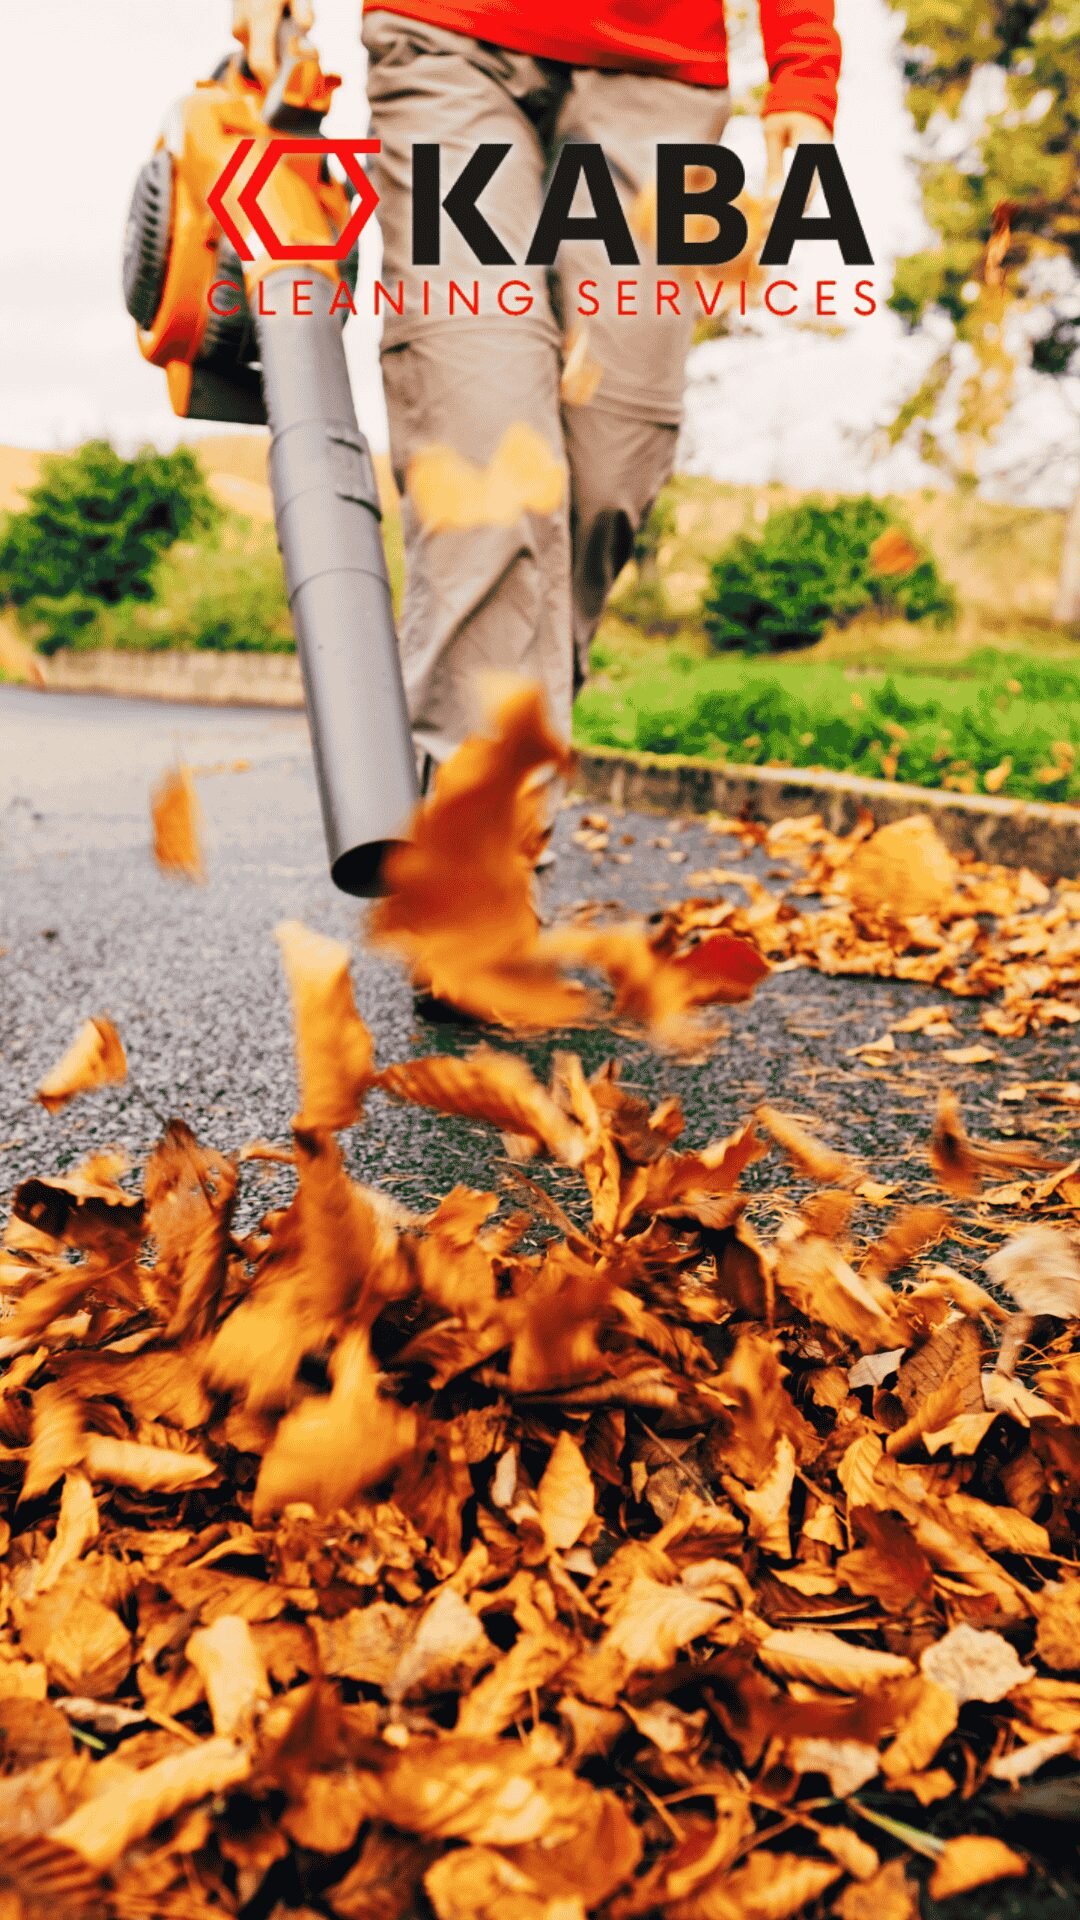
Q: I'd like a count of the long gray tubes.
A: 1